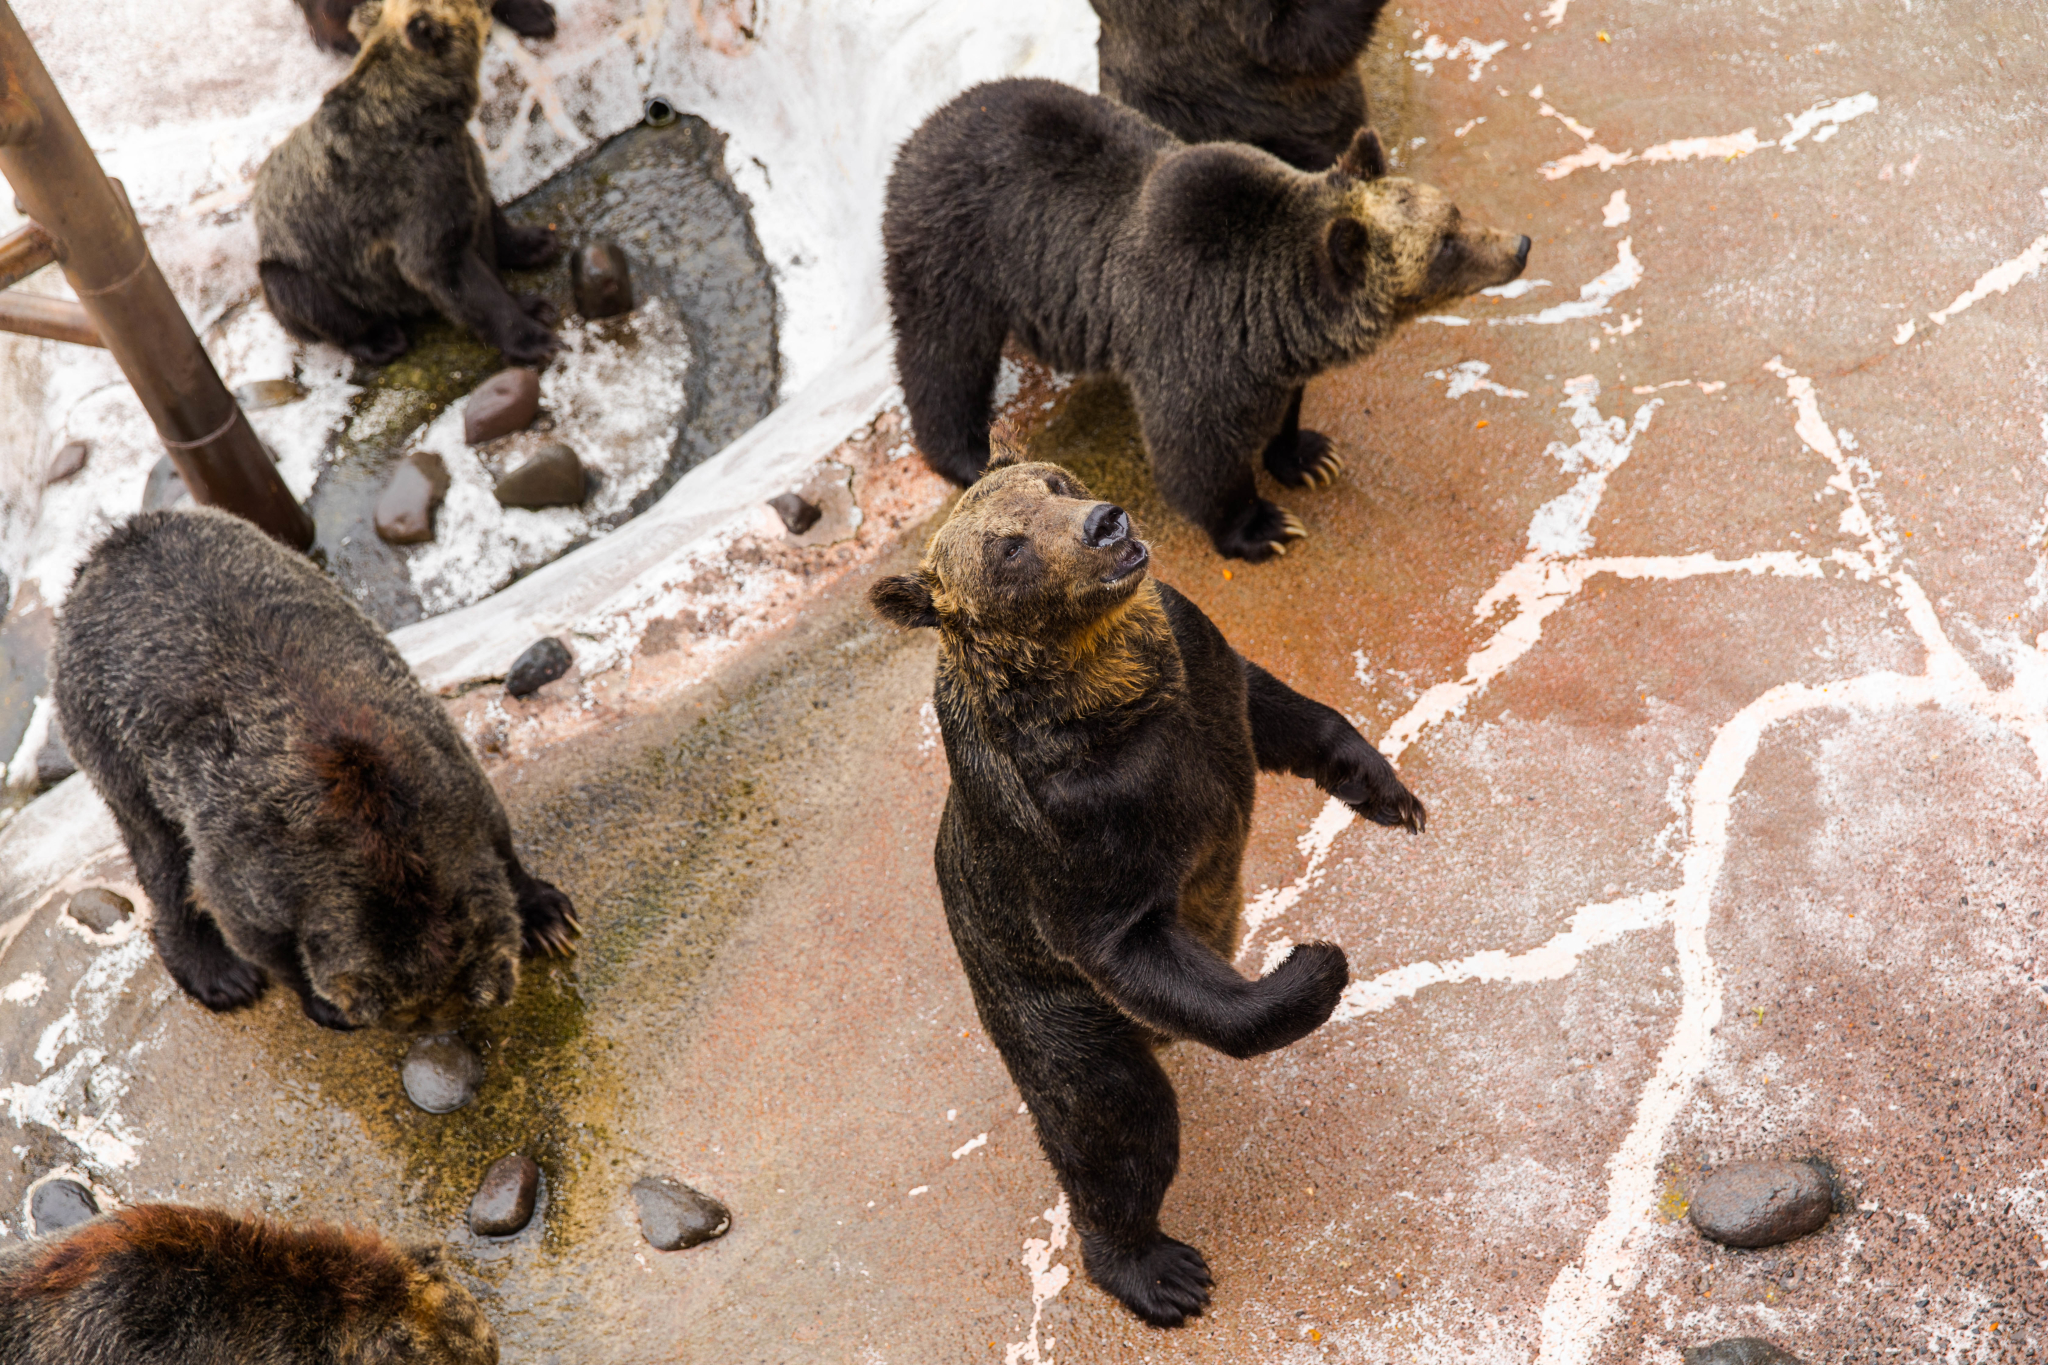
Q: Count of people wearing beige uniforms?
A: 0